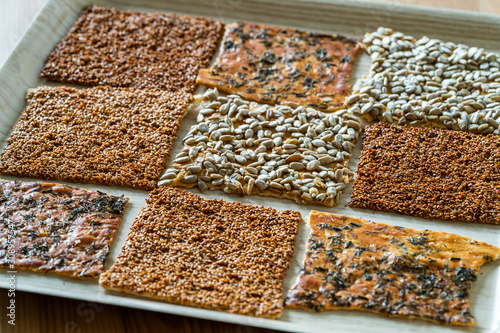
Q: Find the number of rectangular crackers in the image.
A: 9